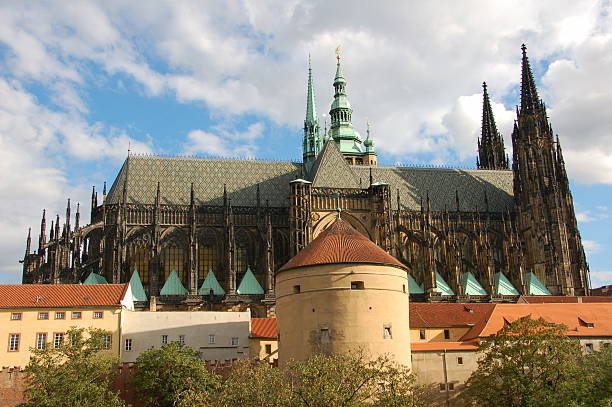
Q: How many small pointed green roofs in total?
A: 10